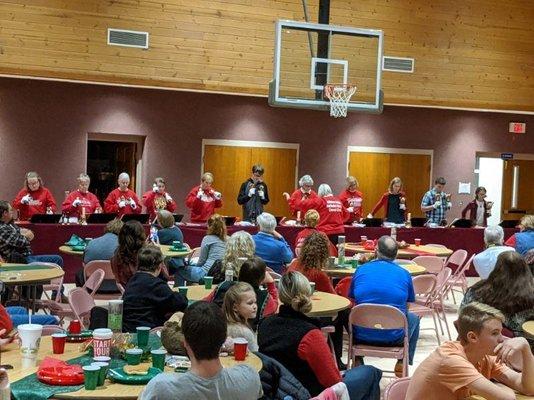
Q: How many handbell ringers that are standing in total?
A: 11